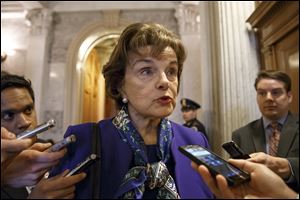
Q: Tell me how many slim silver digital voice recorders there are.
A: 3